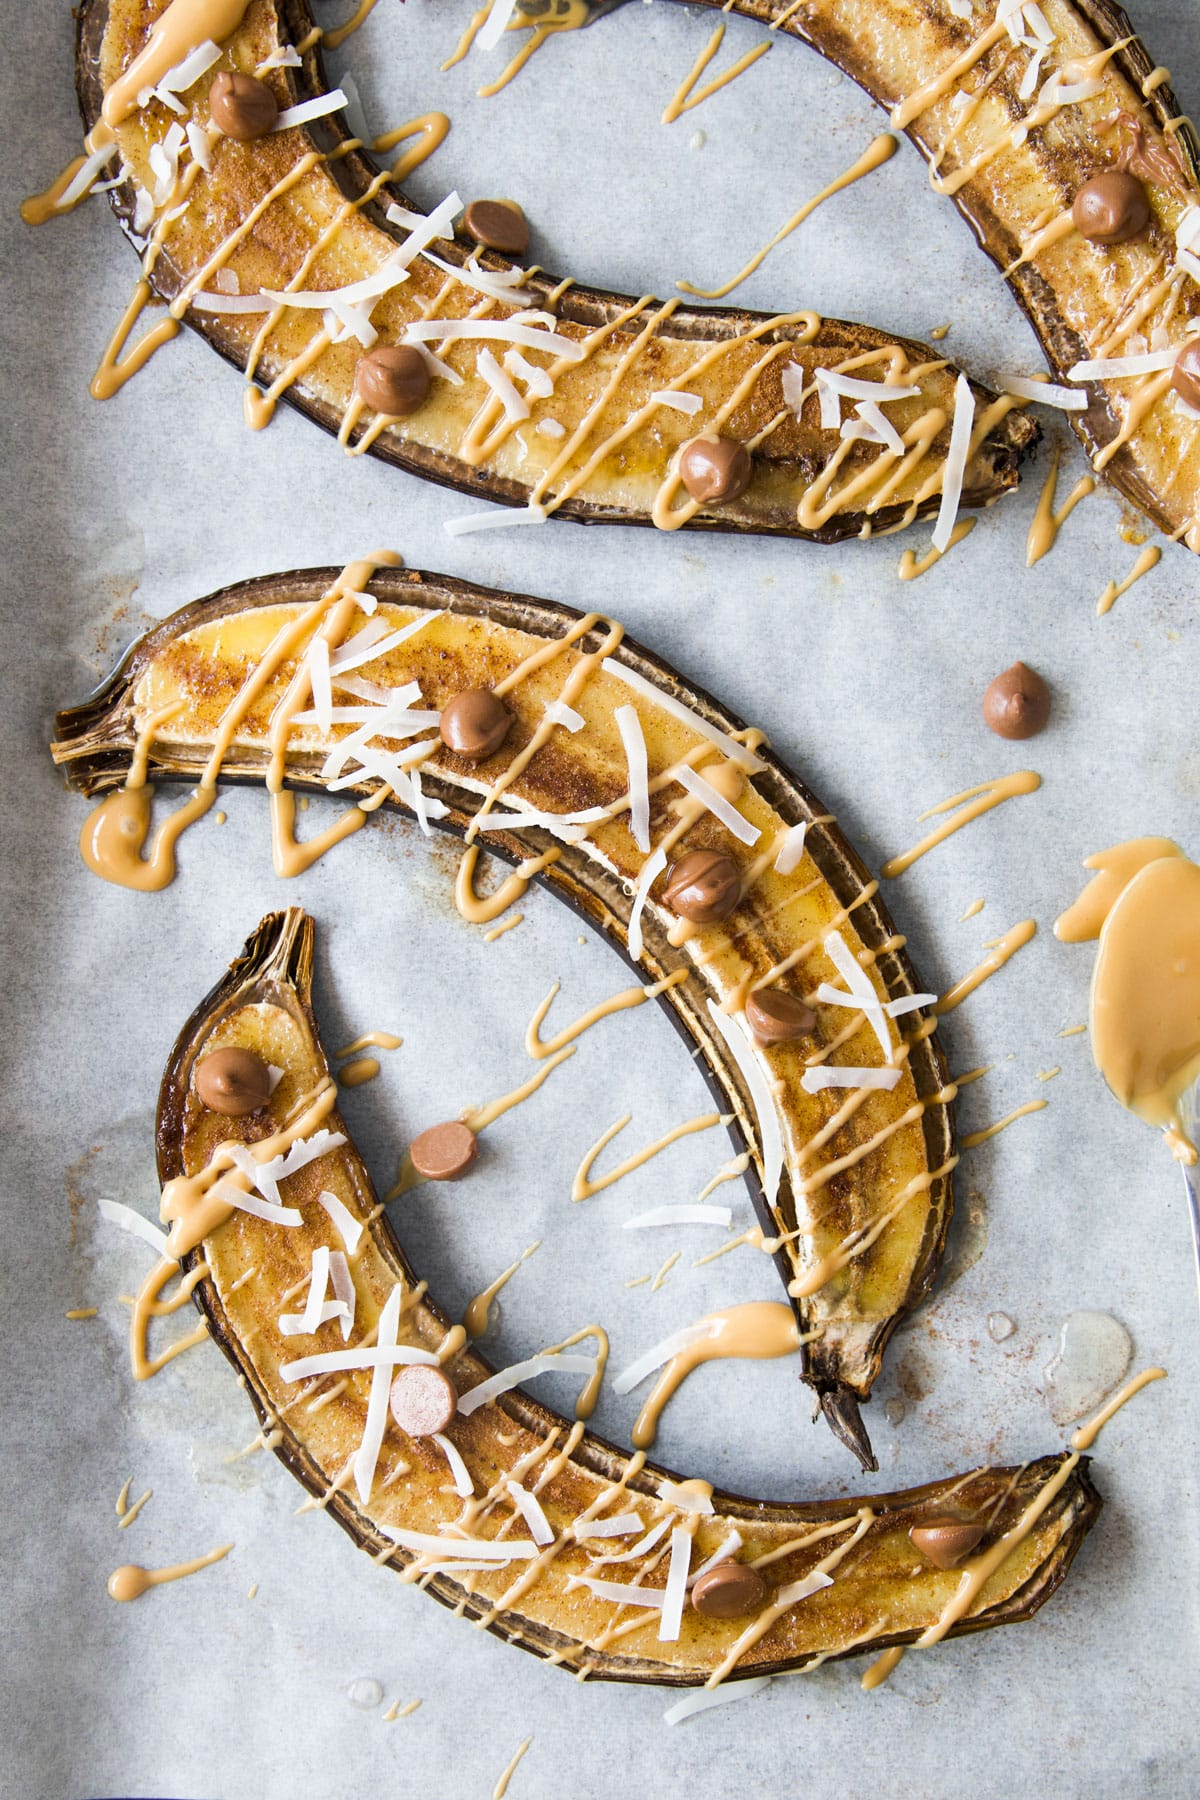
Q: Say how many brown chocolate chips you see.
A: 15